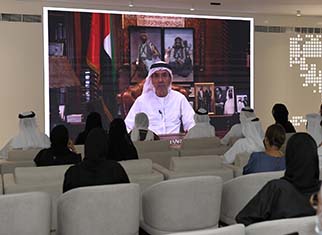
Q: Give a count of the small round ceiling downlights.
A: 3